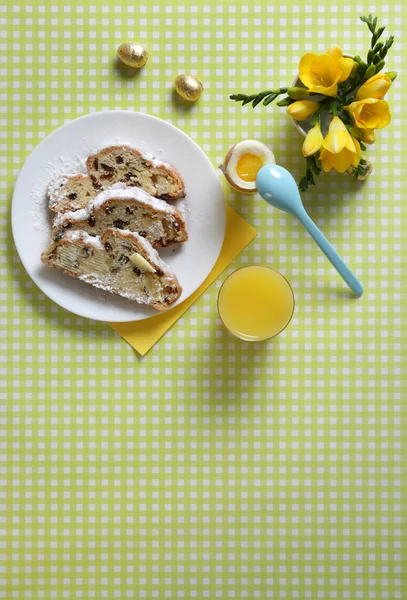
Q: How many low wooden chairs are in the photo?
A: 0